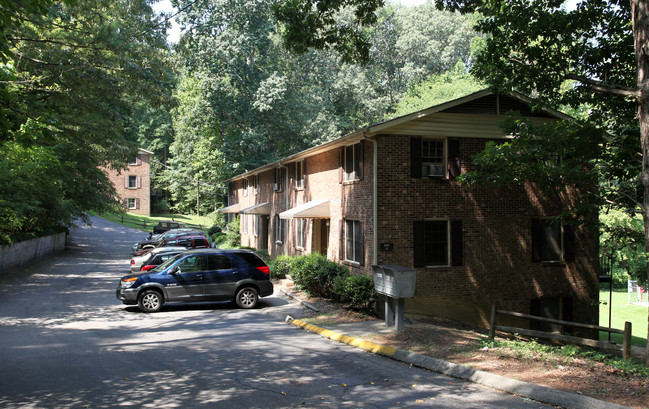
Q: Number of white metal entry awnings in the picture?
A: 3